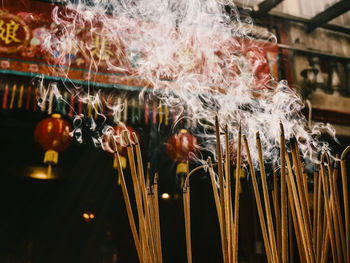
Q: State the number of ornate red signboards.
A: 1